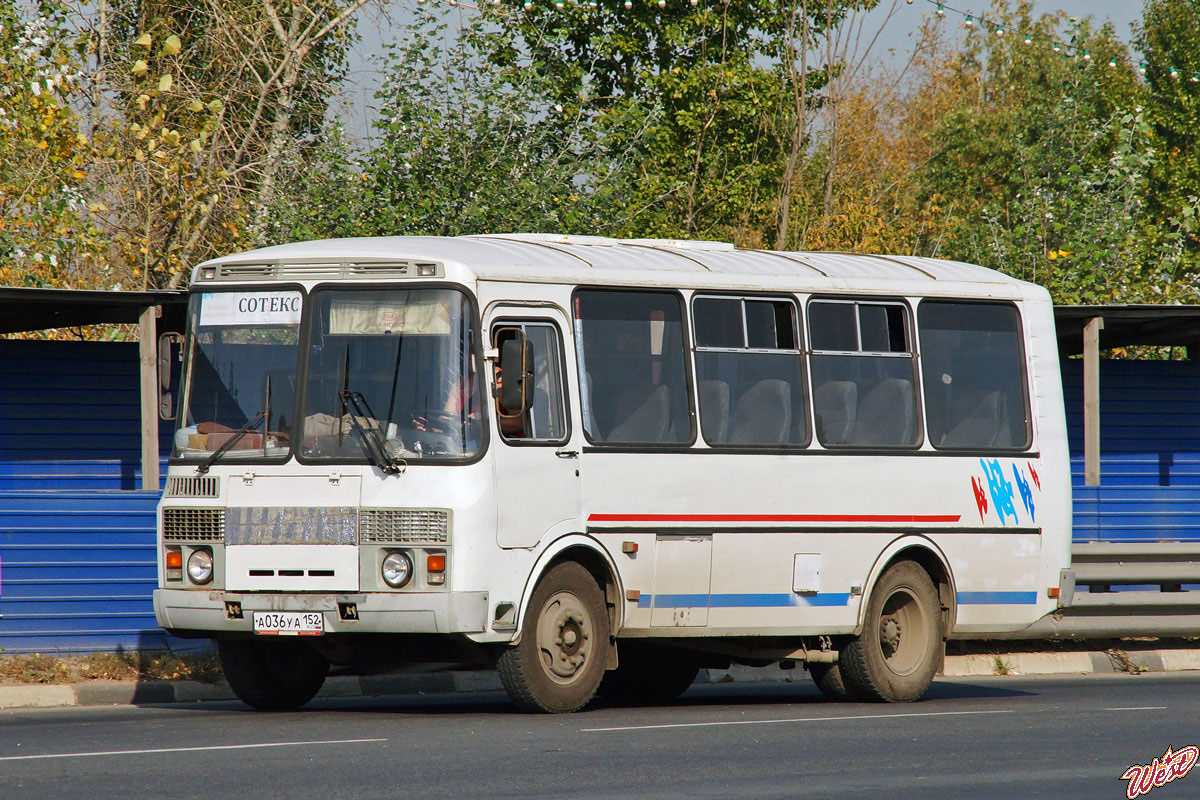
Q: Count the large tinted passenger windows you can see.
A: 4